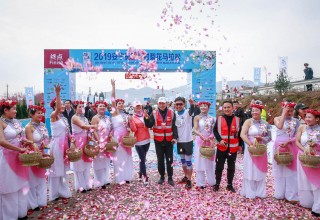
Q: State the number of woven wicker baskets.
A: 10